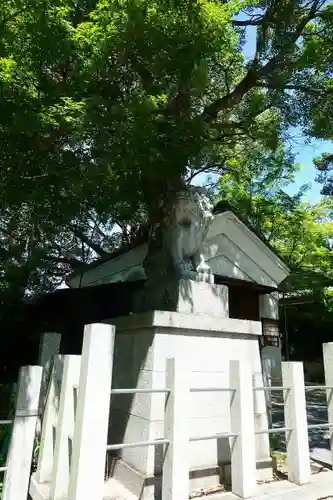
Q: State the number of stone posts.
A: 9